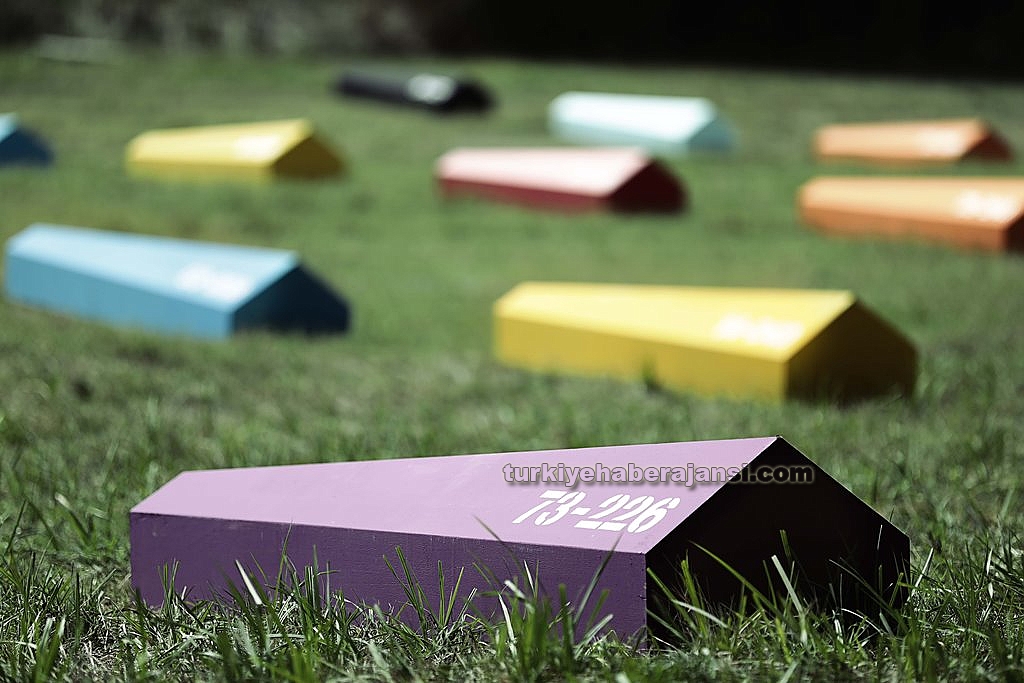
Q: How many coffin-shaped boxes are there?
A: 10